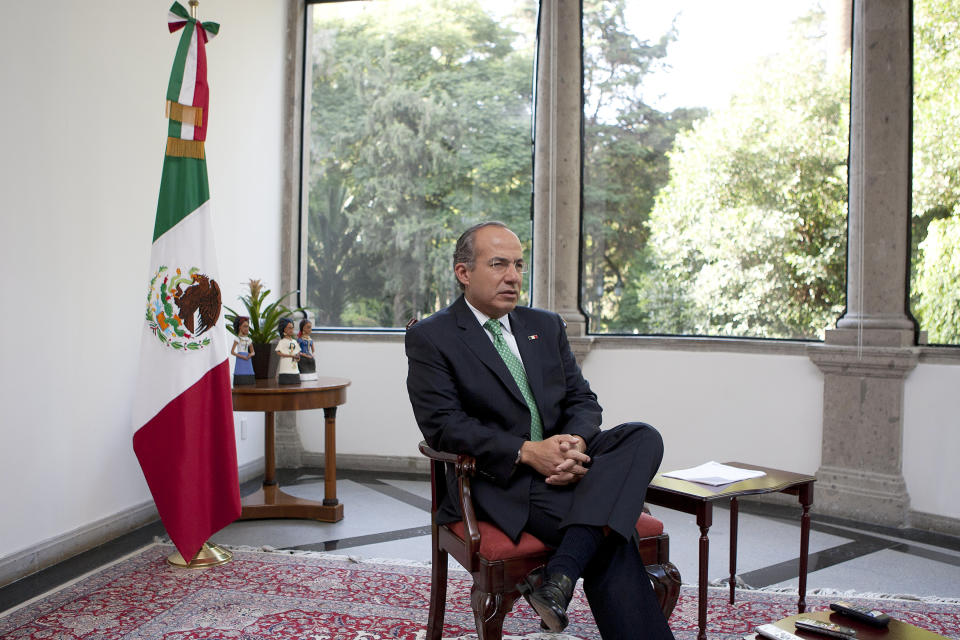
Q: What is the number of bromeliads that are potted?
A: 1